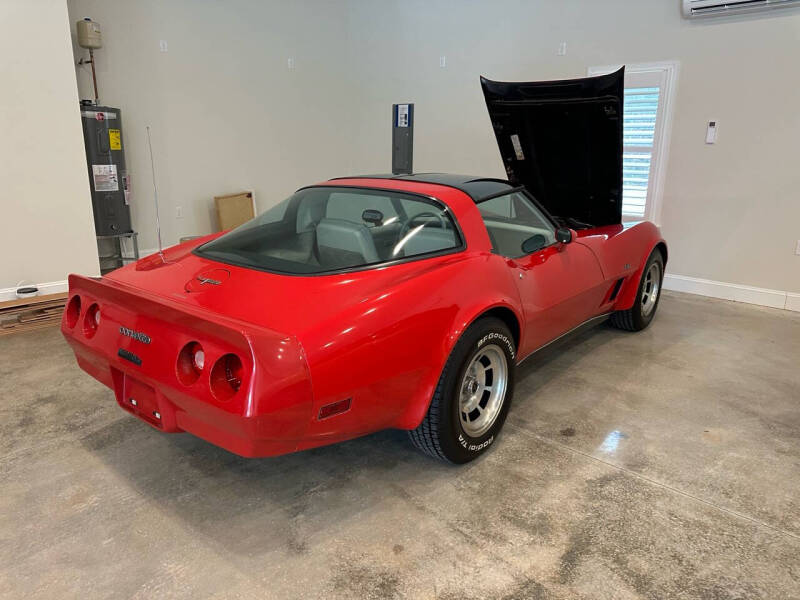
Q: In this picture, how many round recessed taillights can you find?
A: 4